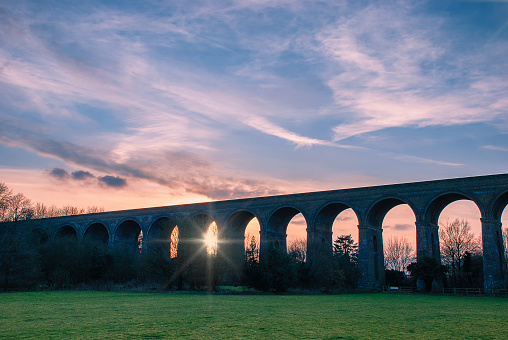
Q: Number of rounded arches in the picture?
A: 12